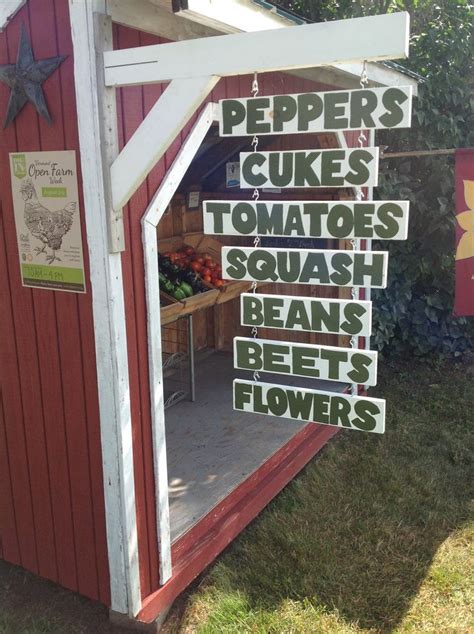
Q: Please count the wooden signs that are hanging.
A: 7